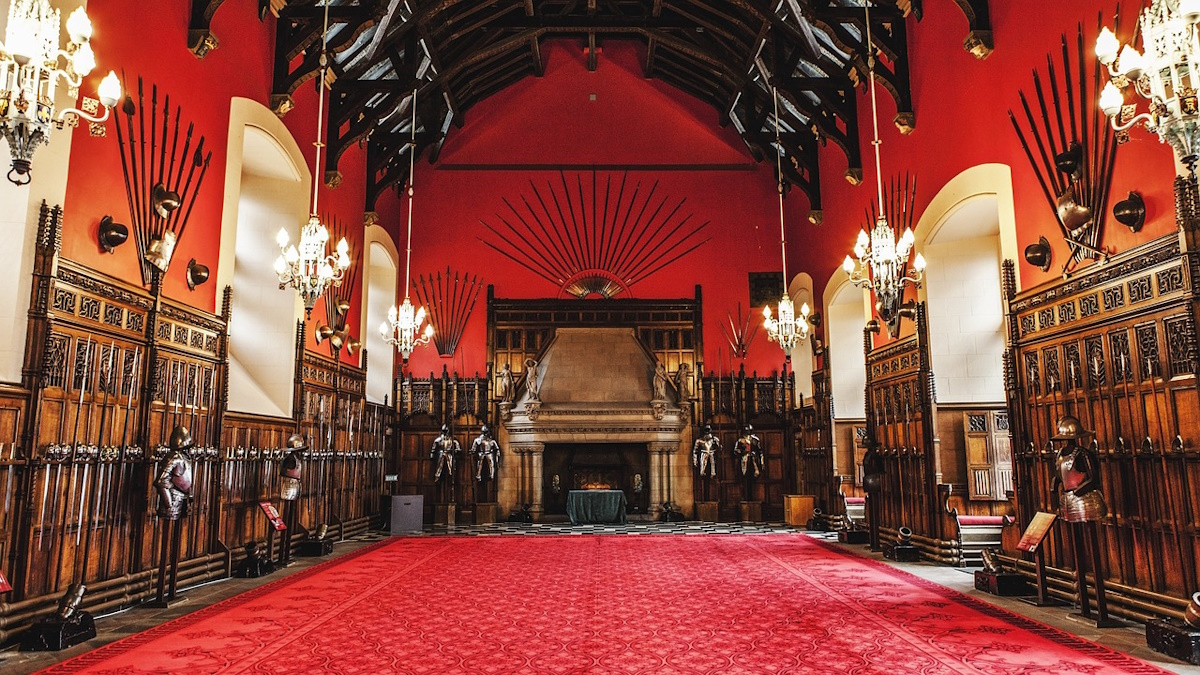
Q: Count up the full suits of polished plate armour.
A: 4